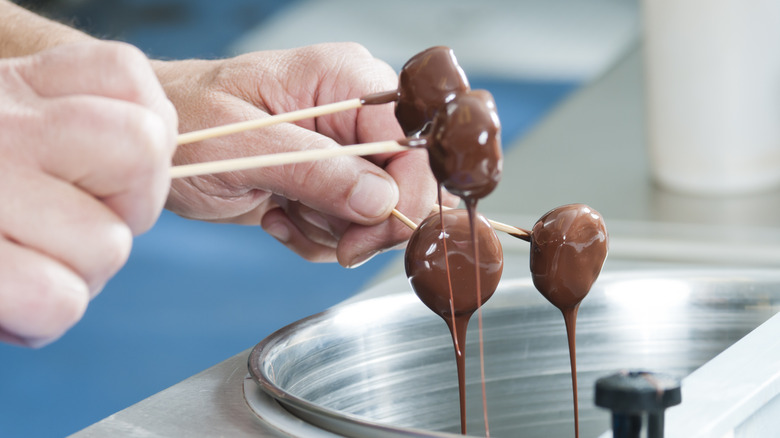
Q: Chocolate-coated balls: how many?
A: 4